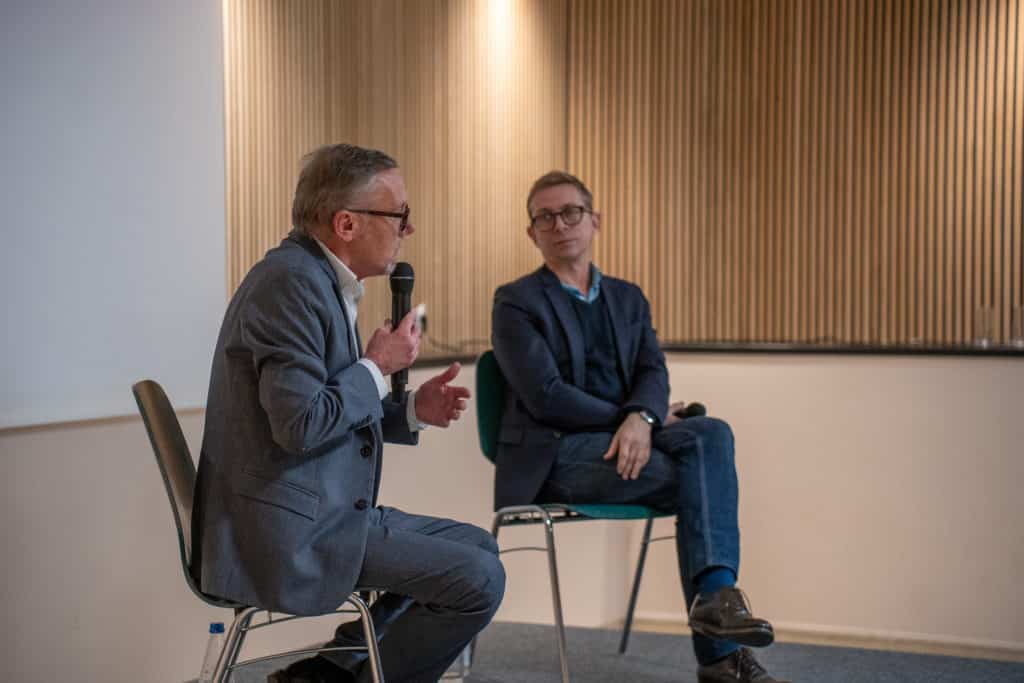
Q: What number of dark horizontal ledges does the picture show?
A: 1